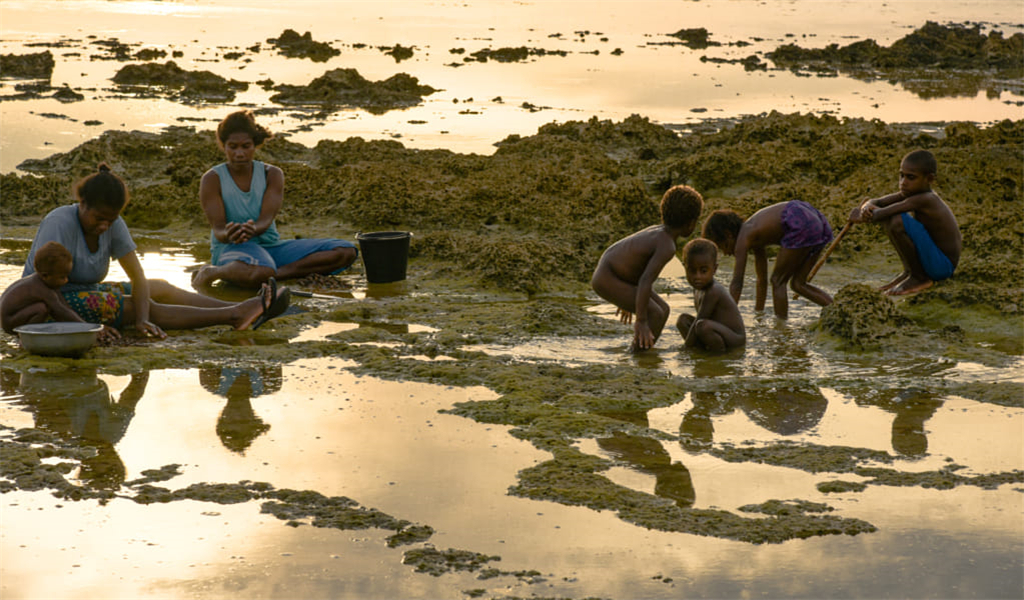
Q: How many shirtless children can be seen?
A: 5